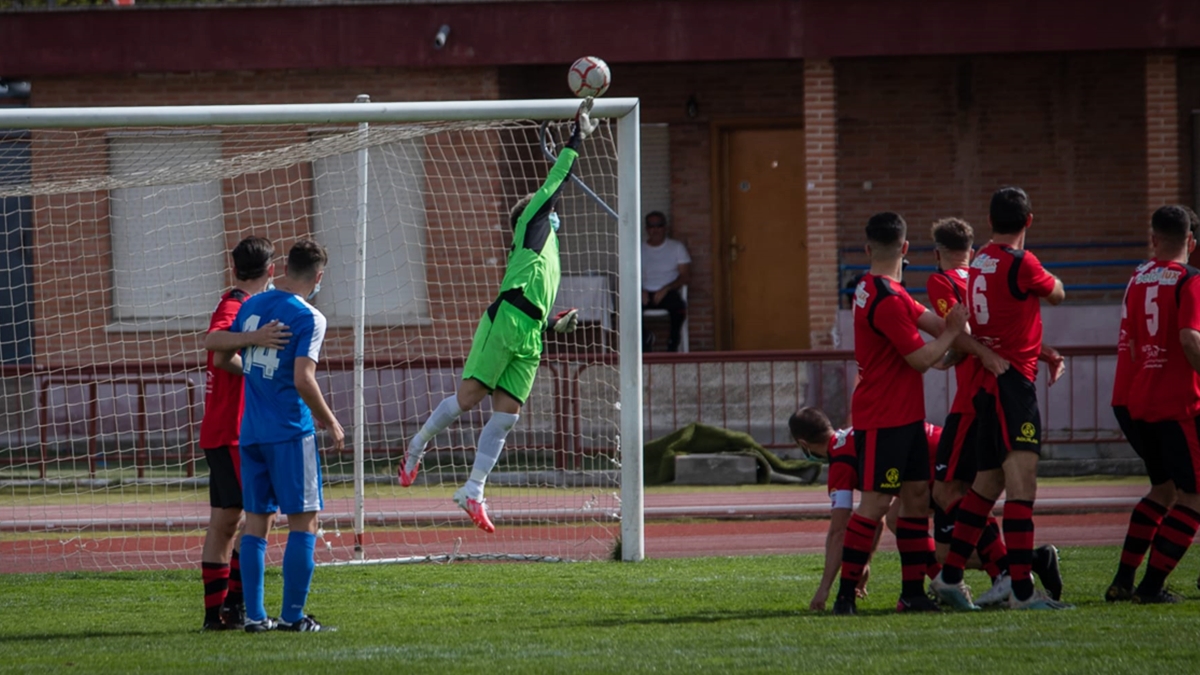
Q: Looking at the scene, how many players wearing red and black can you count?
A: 7